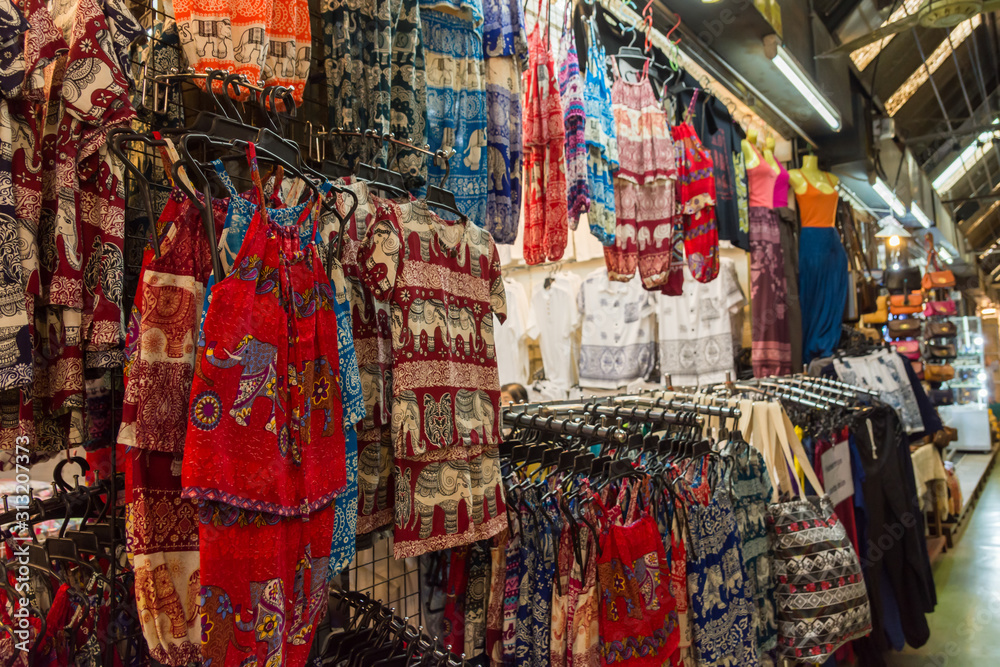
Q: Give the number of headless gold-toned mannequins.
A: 3